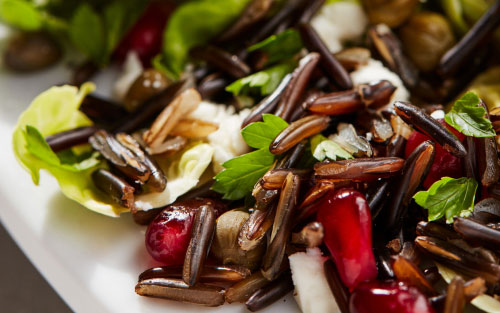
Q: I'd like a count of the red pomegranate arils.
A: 5